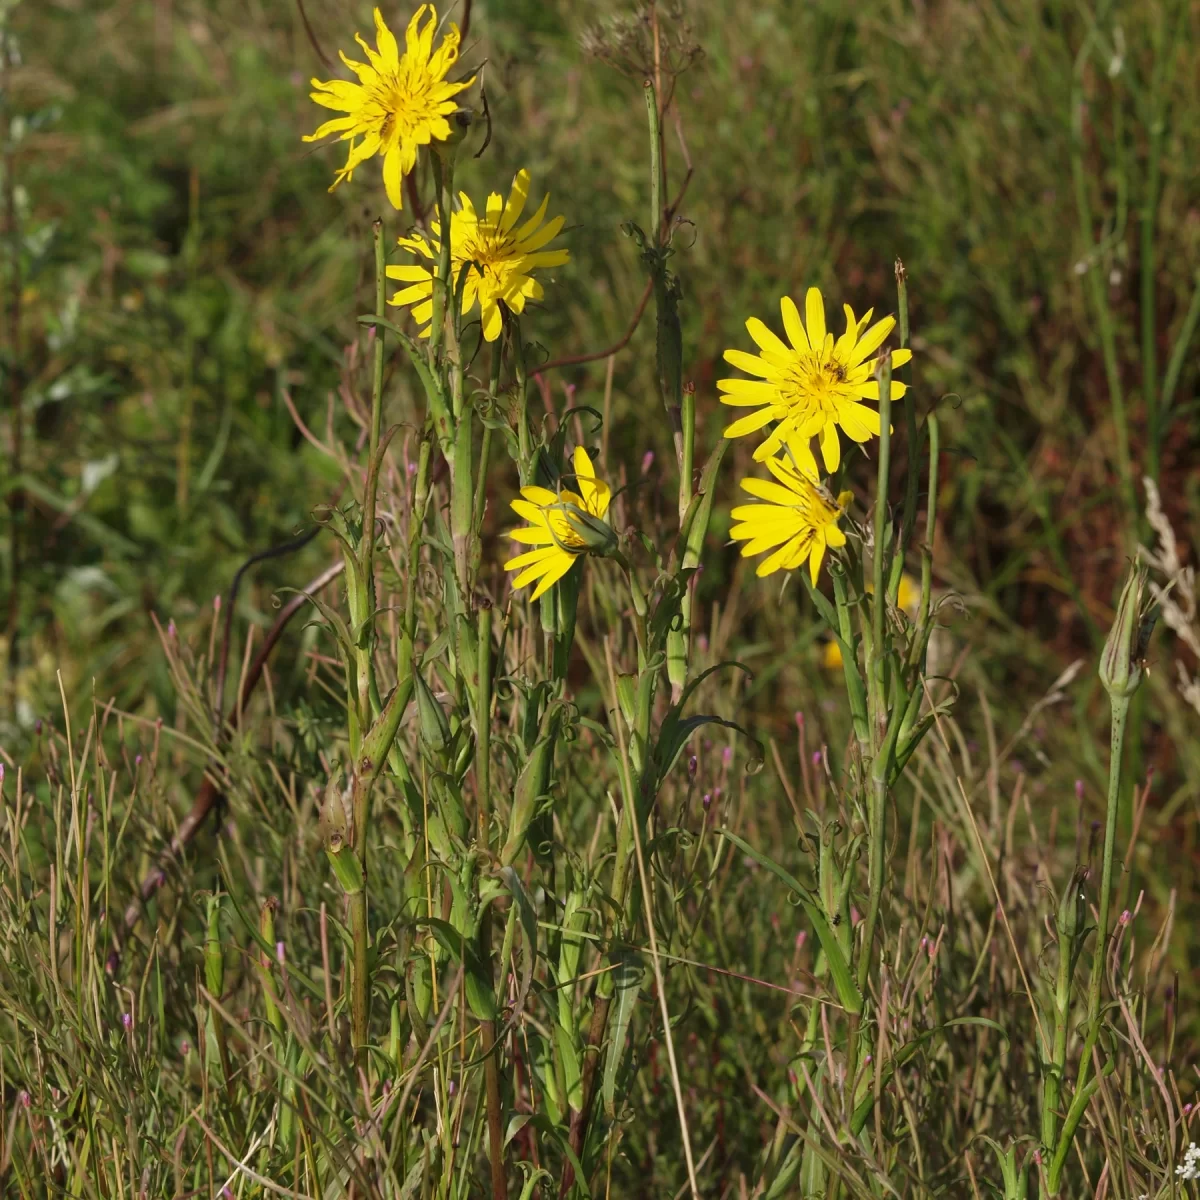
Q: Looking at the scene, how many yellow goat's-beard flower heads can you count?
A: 5